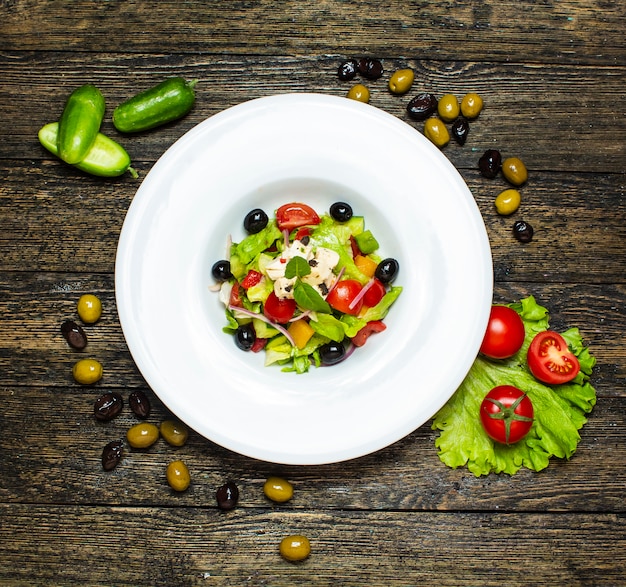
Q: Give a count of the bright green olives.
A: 14